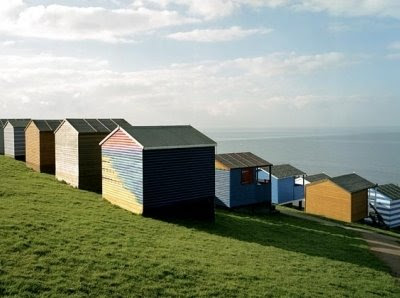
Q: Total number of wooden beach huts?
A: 10